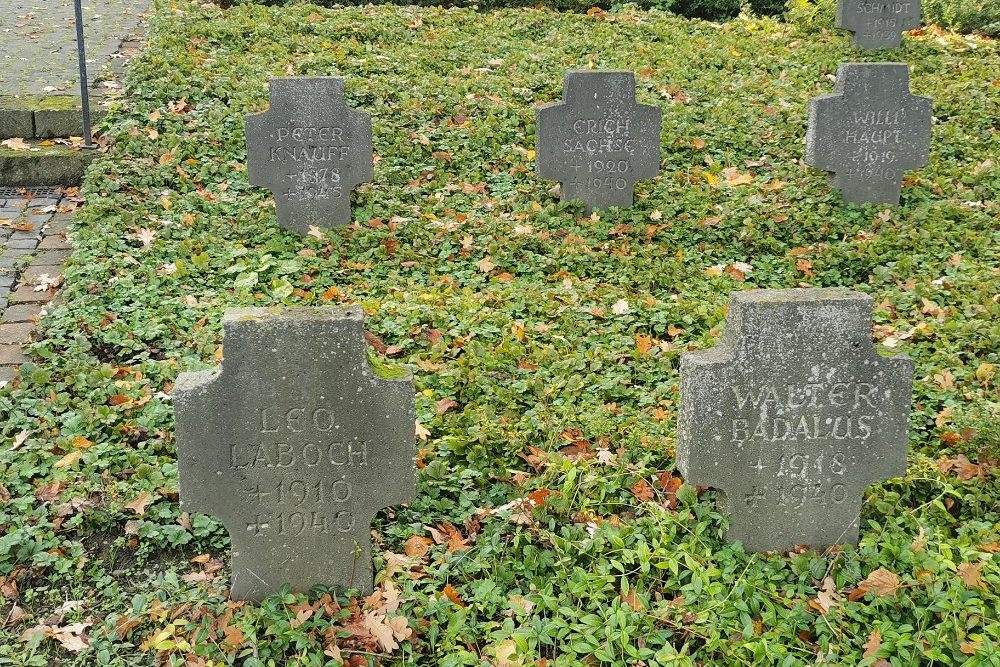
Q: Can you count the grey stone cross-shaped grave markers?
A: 6